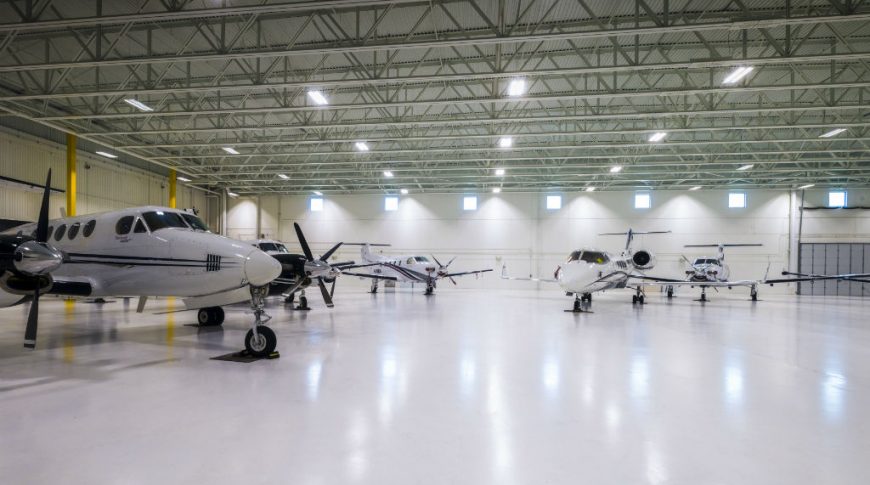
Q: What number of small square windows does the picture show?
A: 7